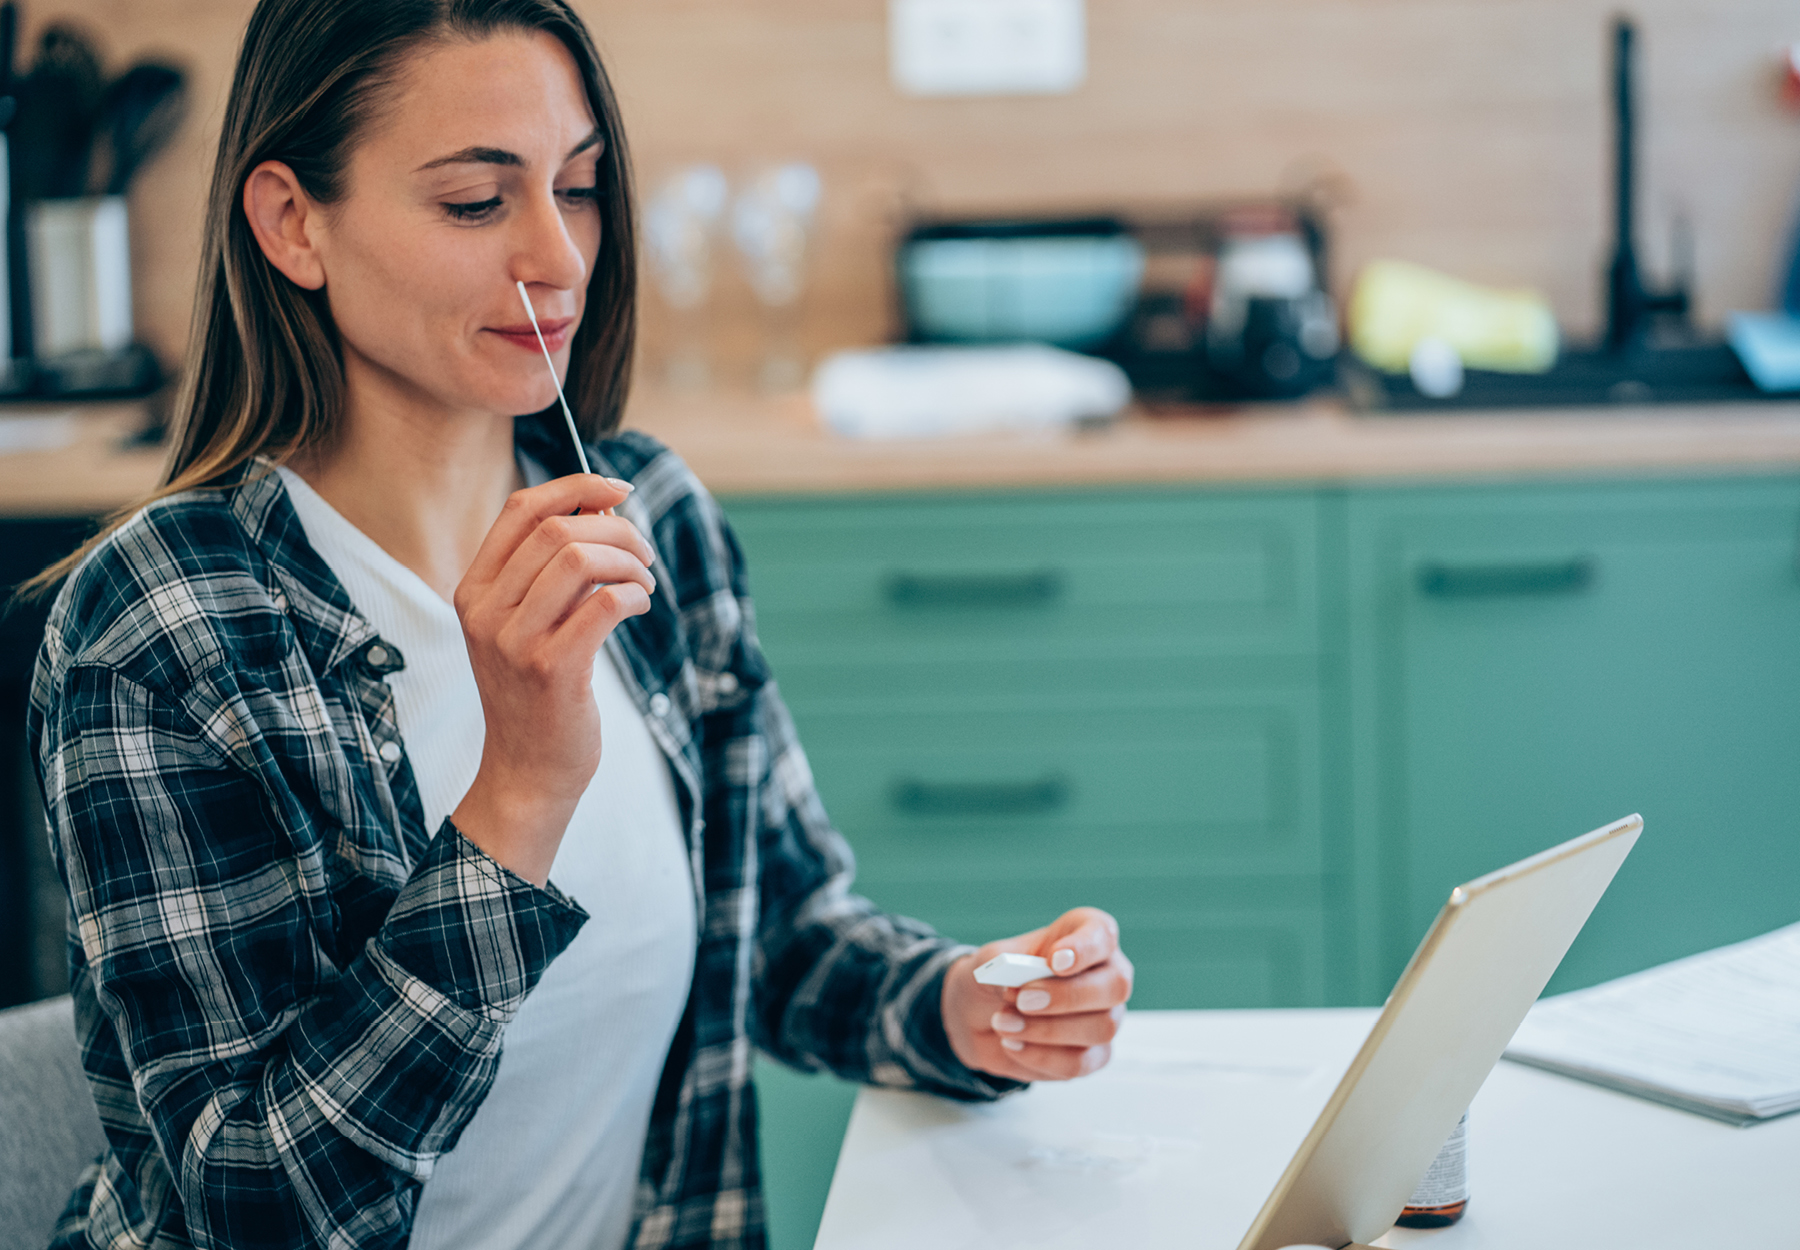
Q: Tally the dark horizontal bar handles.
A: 3